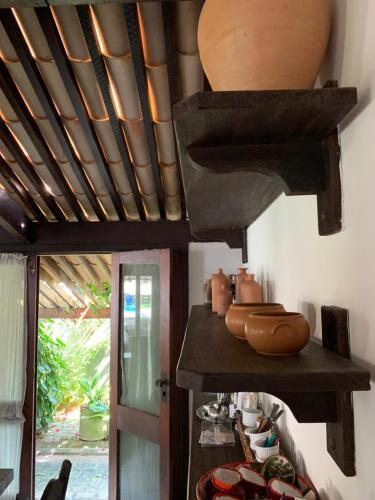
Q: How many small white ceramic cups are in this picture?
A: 3